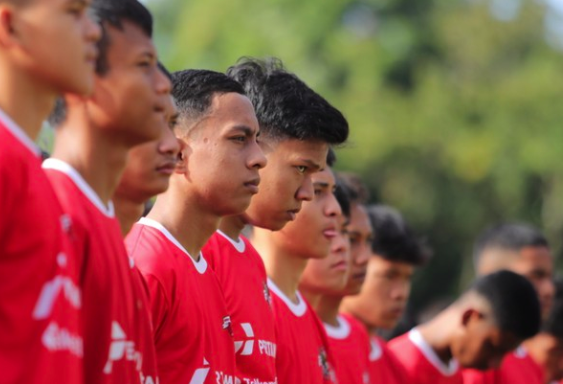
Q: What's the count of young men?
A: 12